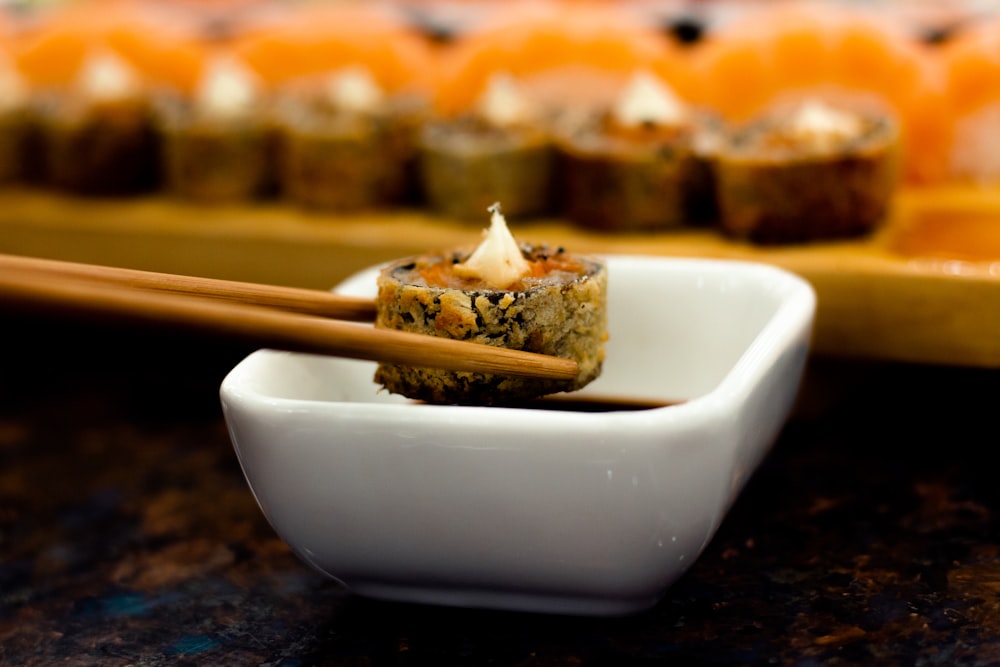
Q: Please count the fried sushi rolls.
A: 8